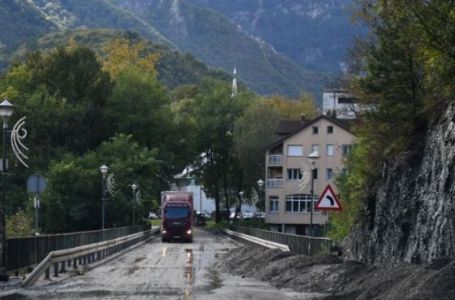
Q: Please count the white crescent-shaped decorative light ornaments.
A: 5